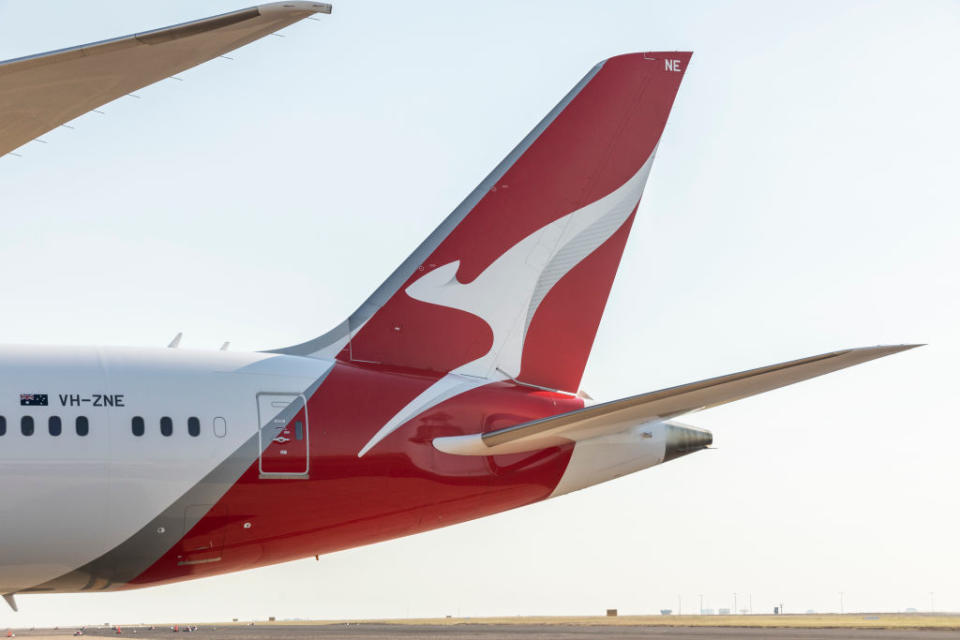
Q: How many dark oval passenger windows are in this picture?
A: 7